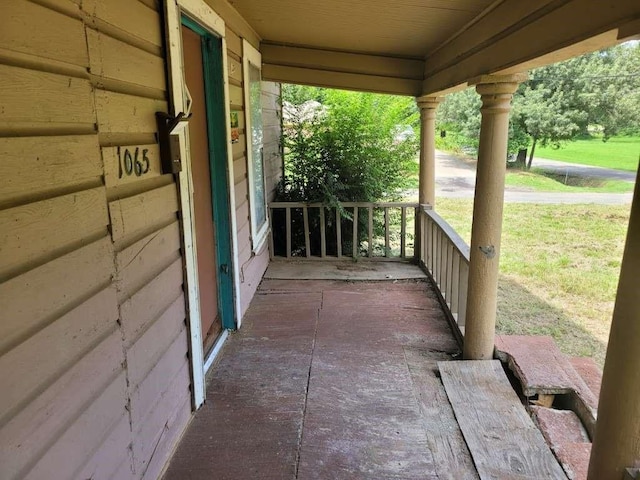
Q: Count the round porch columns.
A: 3